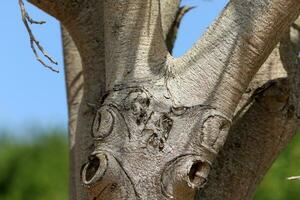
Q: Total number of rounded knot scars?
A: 4